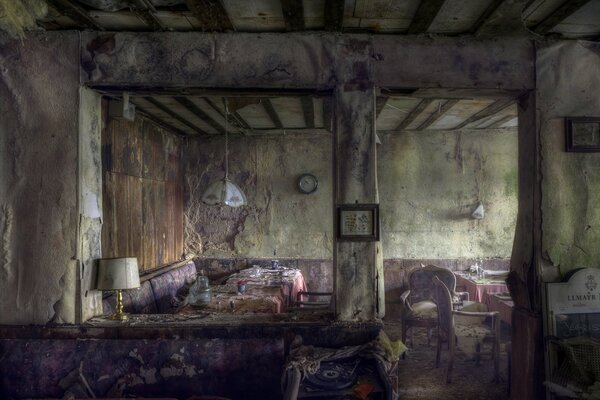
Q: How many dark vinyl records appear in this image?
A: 1